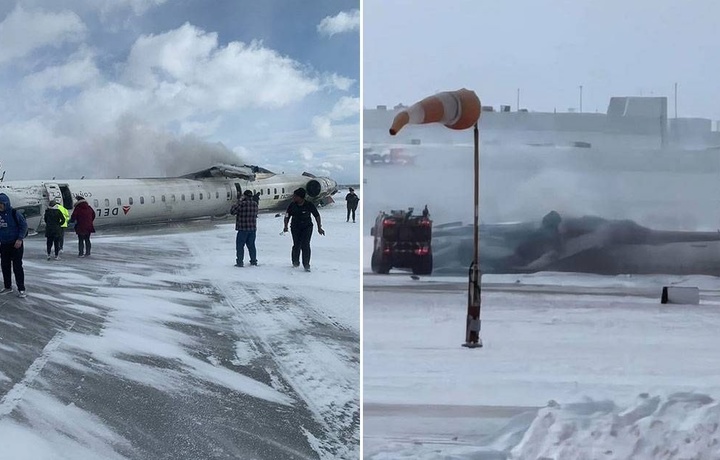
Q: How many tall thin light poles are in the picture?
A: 3